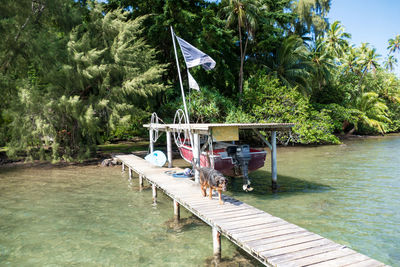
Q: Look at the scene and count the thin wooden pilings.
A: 6